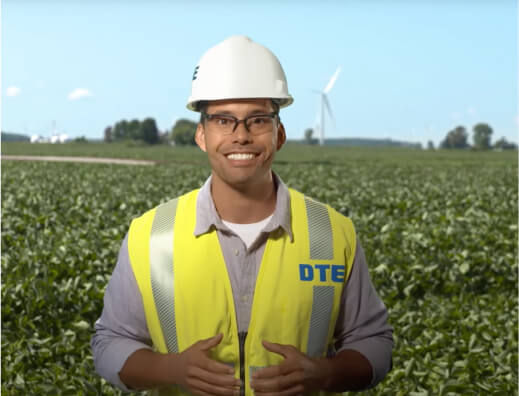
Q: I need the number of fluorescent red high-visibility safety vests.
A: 0